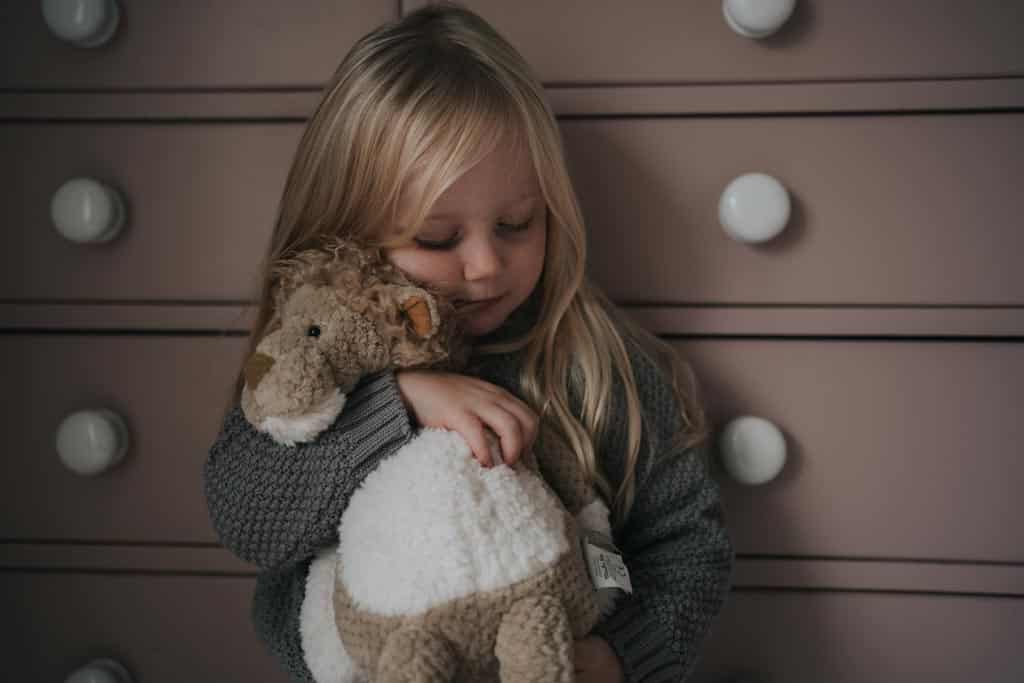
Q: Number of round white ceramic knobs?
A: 7